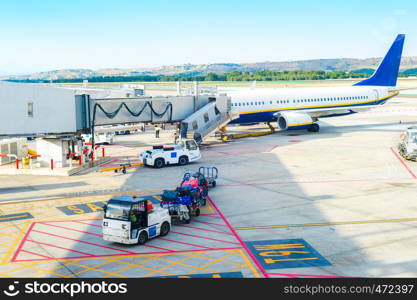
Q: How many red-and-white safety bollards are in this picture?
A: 5